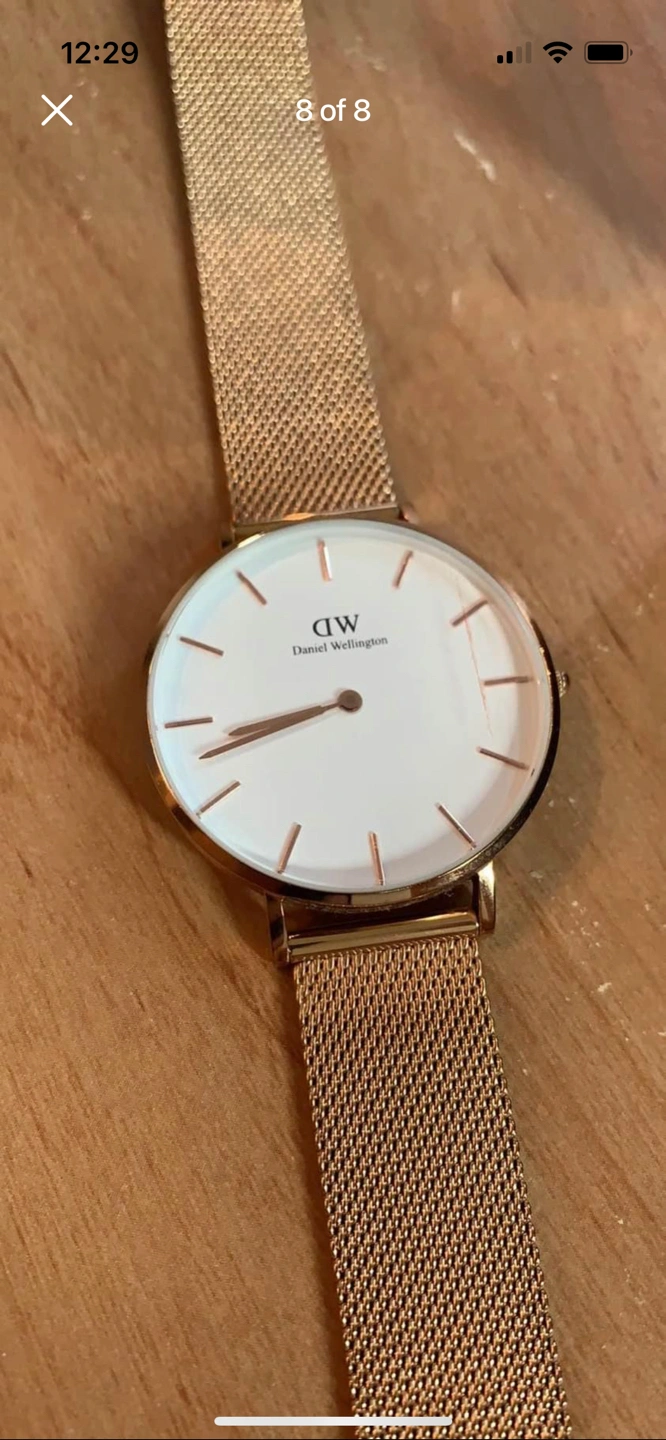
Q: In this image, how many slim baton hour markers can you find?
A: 12